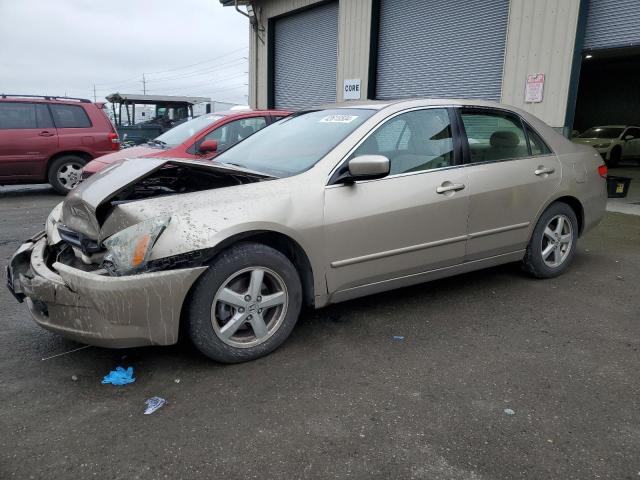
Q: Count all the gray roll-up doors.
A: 3